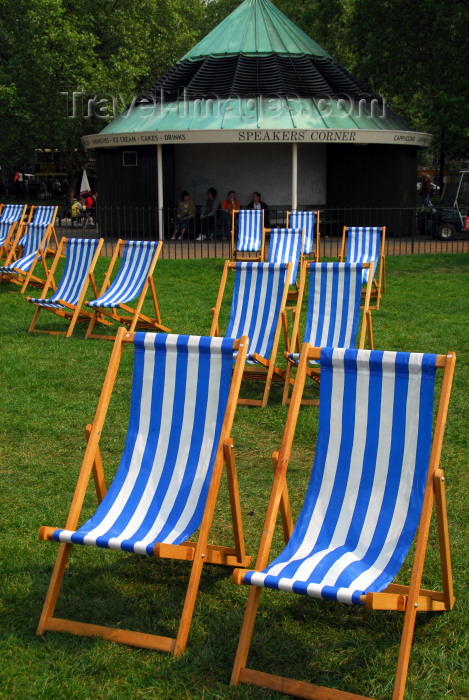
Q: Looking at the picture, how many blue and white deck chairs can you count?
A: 14